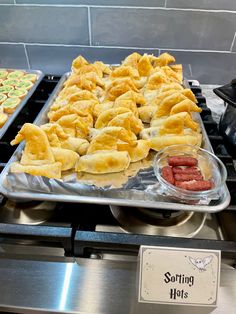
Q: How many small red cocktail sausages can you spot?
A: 5